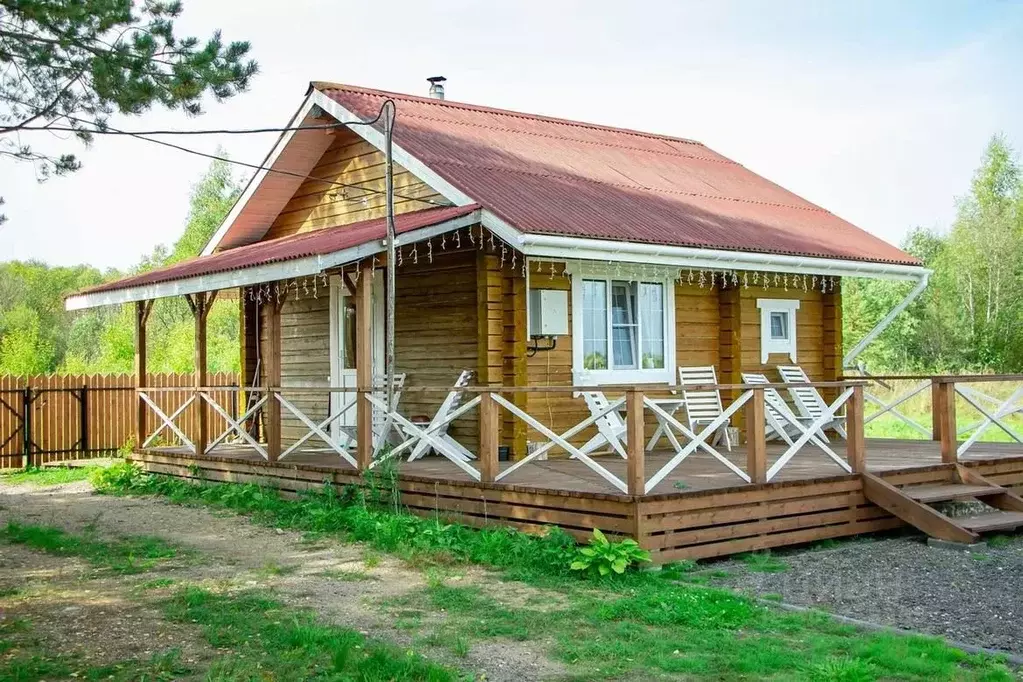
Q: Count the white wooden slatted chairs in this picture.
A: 6